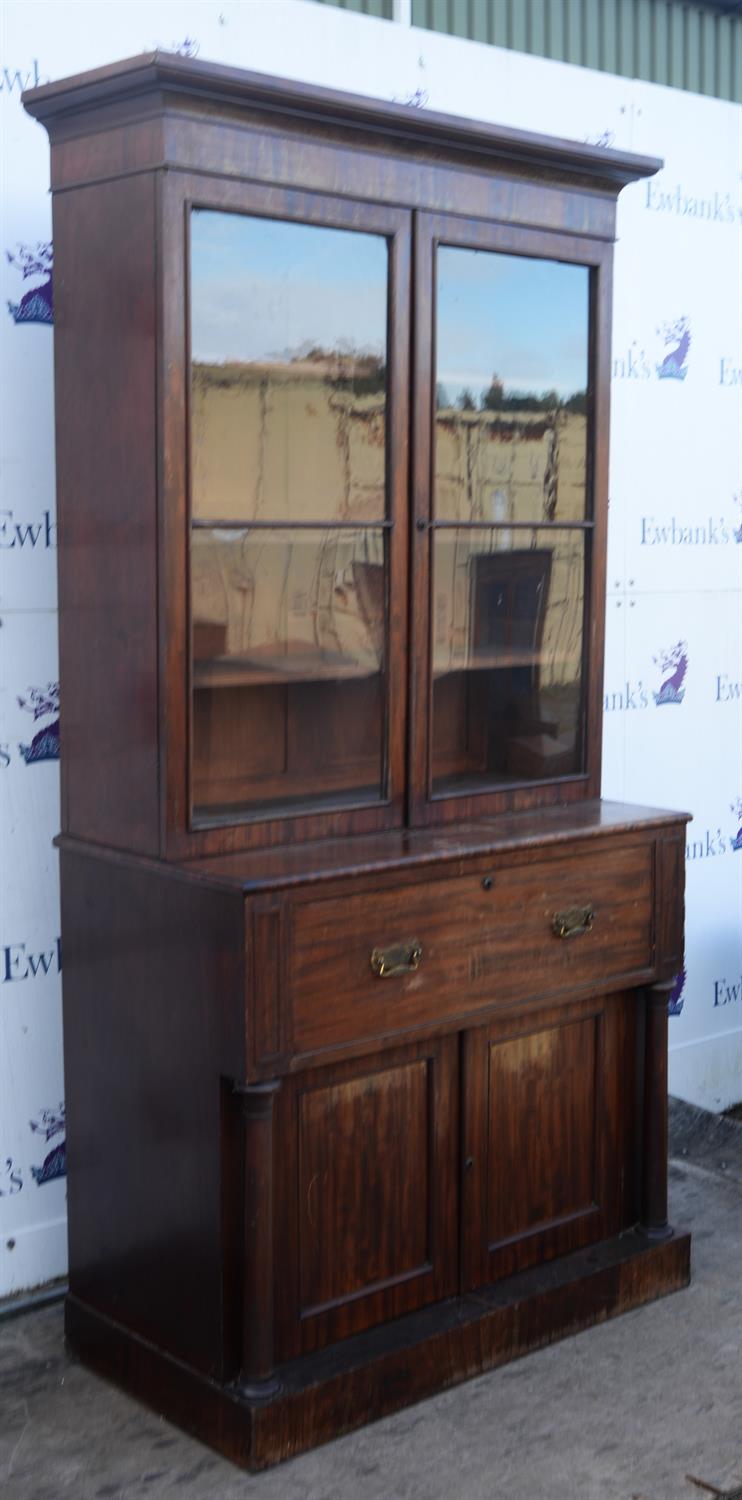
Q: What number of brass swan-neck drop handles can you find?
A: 2